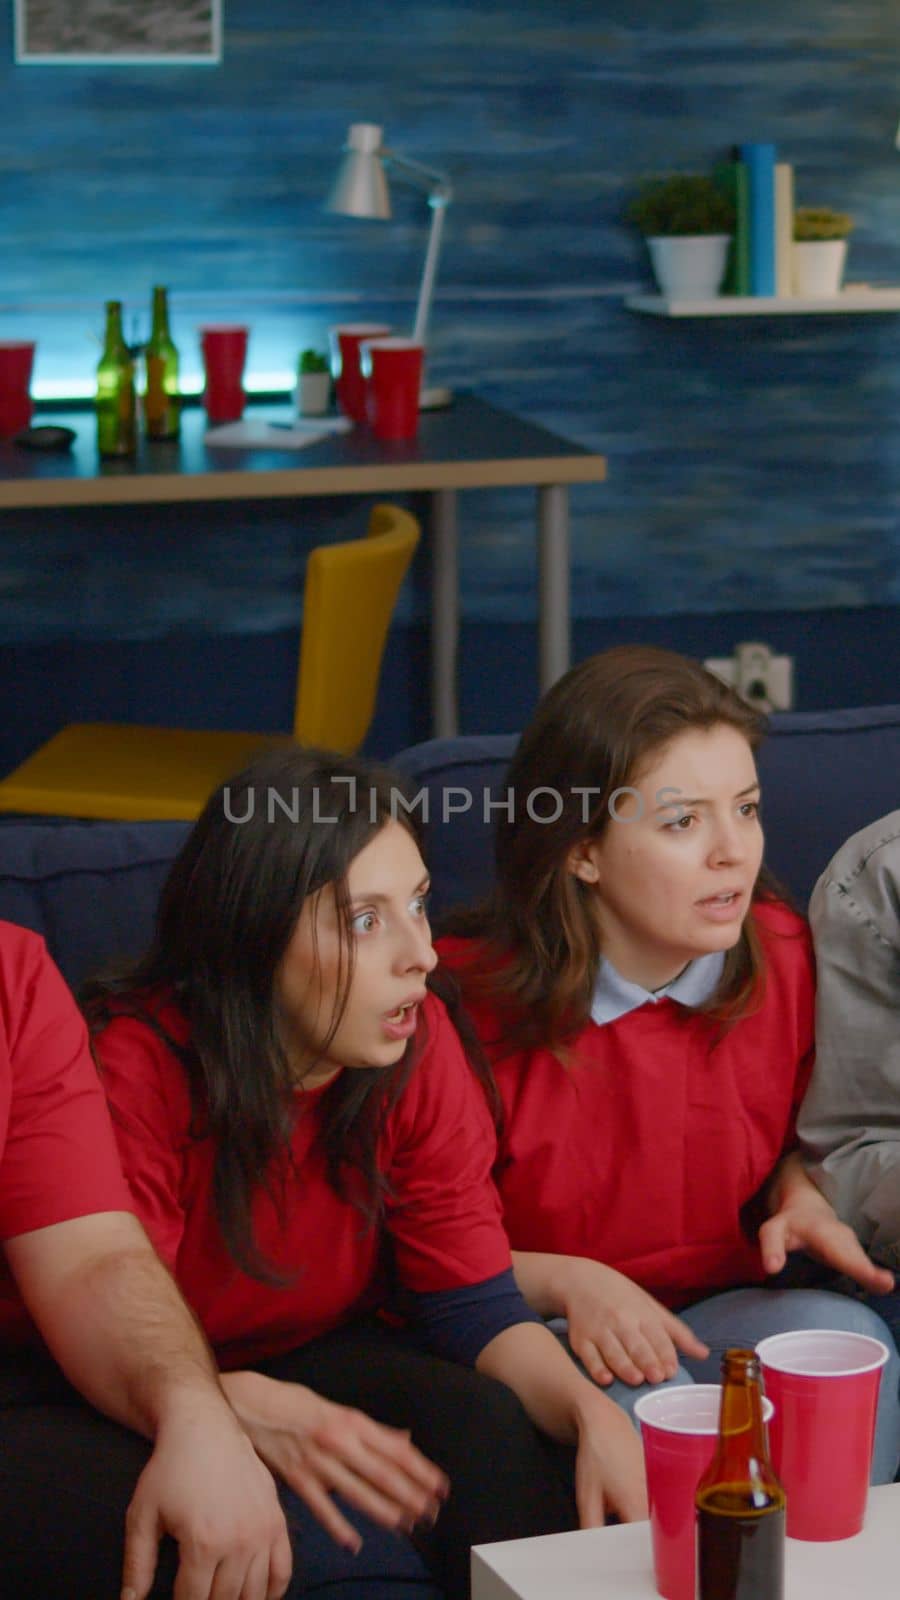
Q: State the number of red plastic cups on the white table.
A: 2